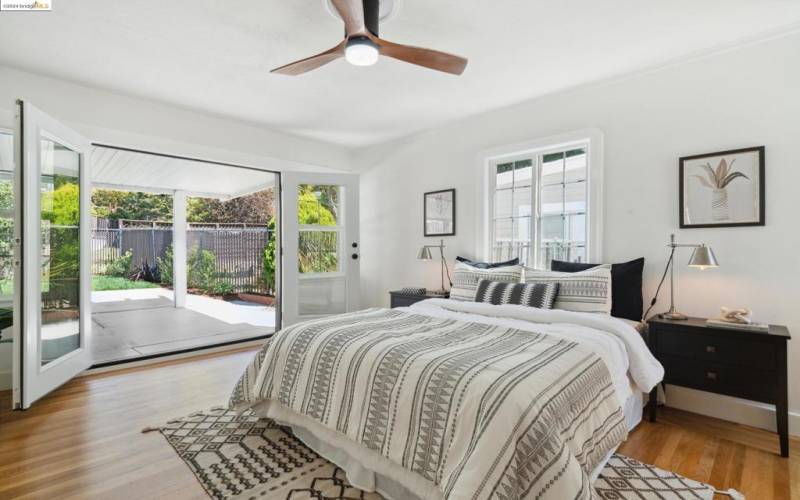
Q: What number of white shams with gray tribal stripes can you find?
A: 2